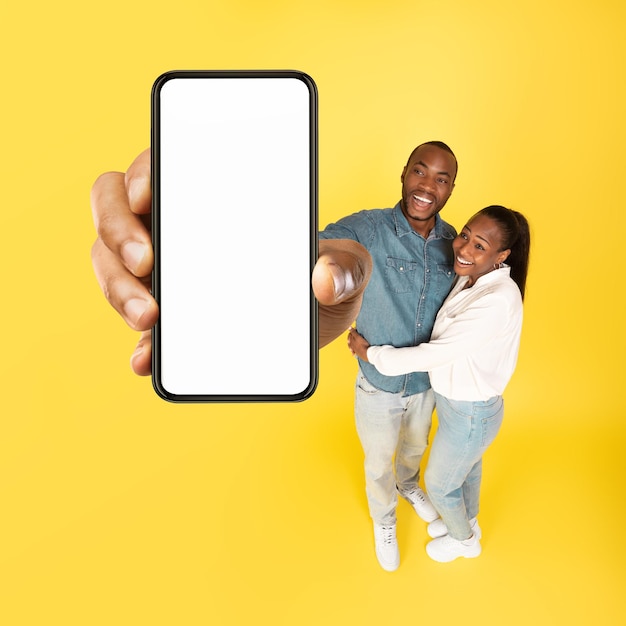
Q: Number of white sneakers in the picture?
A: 4